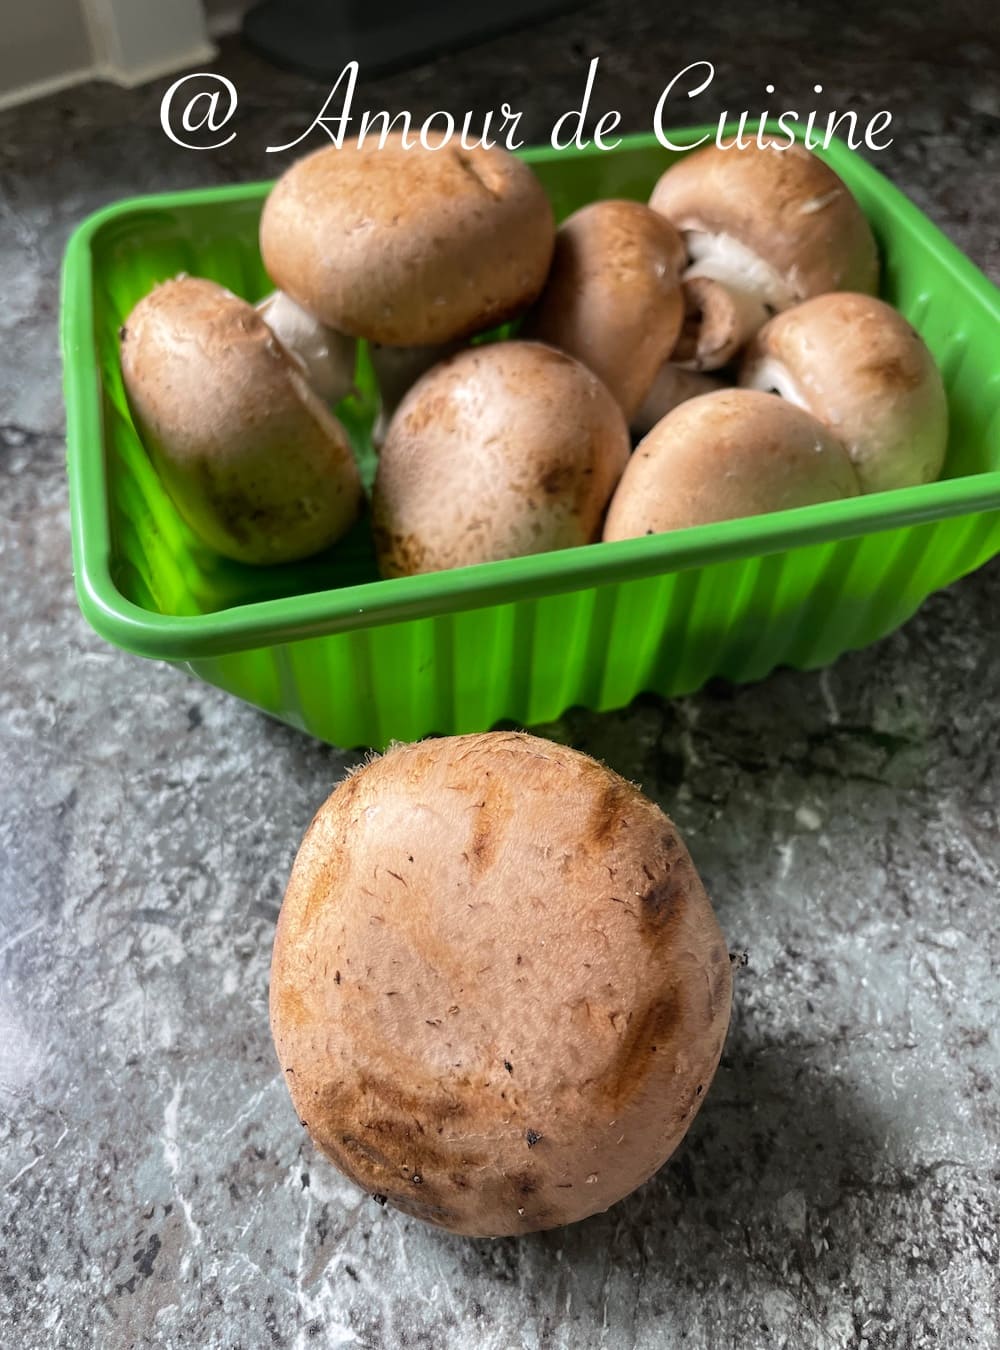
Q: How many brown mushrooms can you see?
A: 8